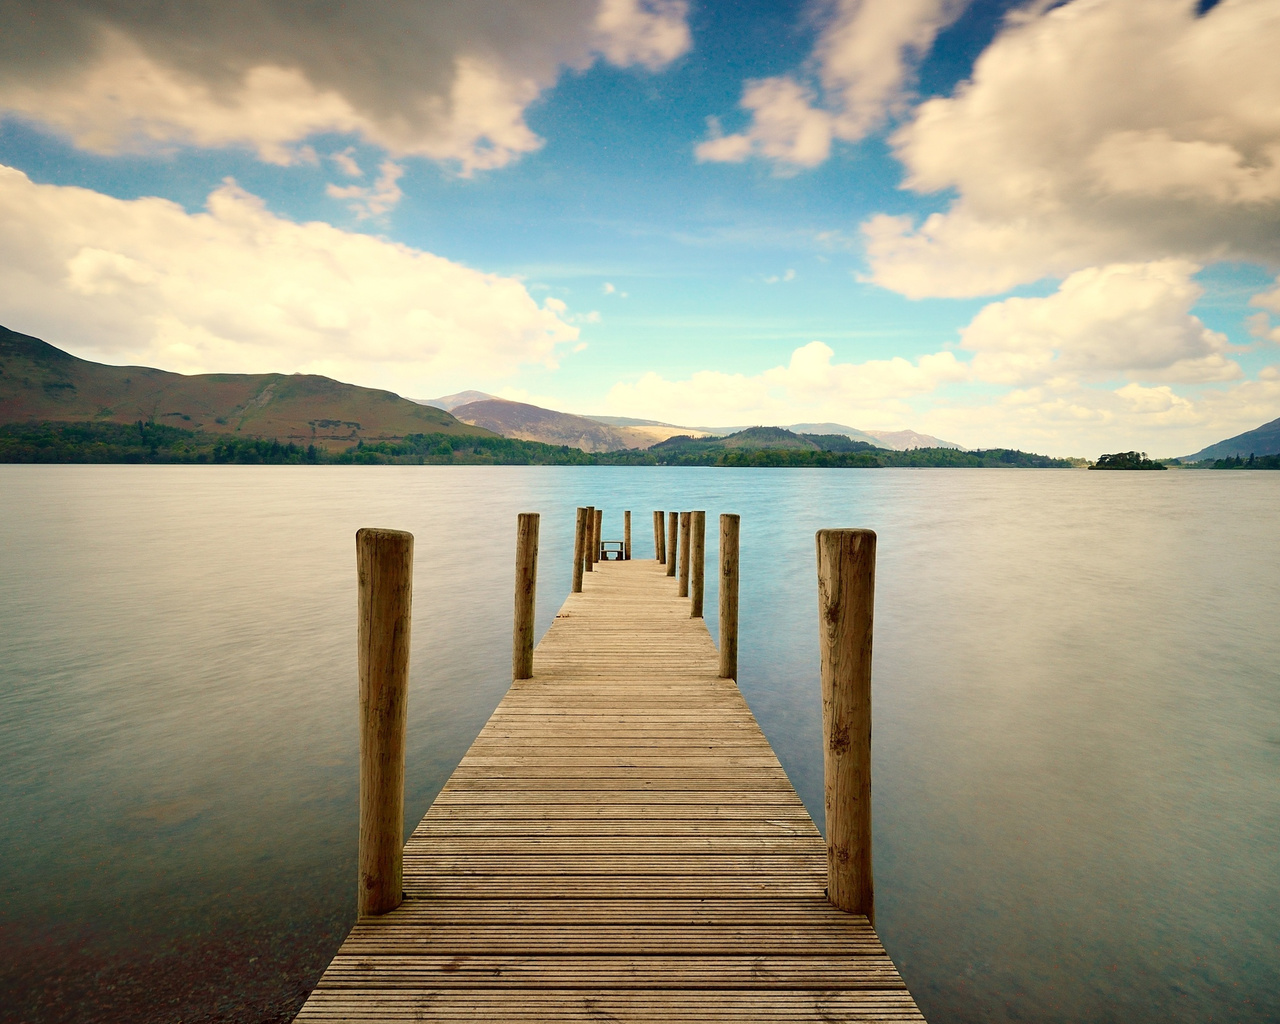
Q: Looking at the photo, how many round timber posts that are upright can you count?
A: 13